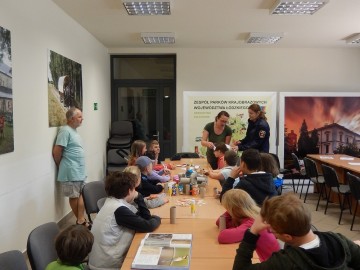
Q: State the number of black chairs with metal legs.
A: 4